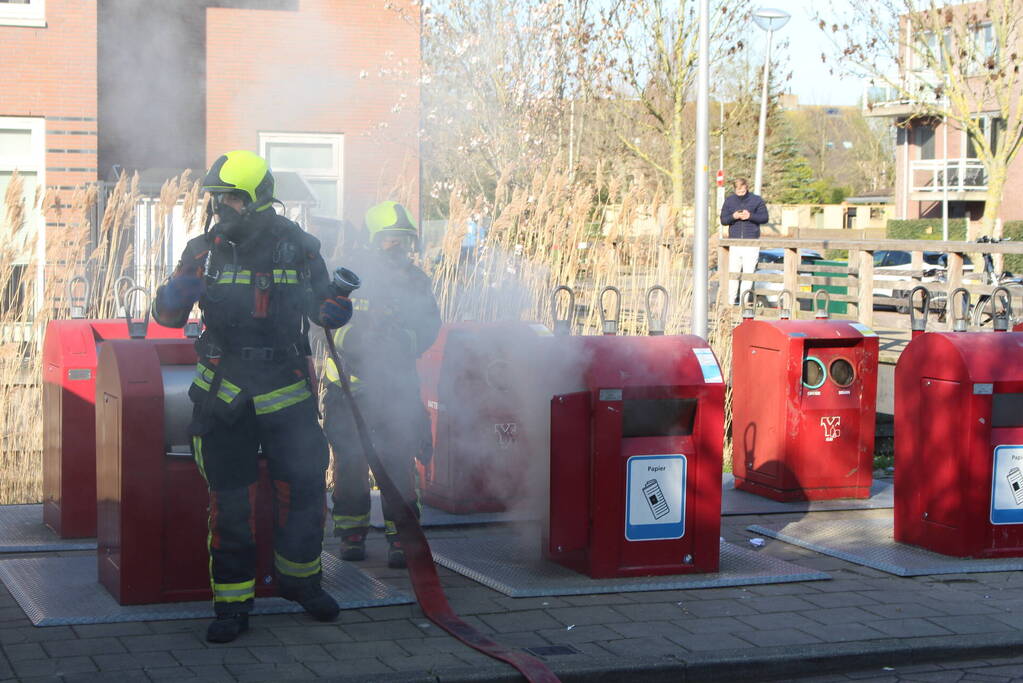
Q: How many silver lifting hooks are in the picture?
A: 12